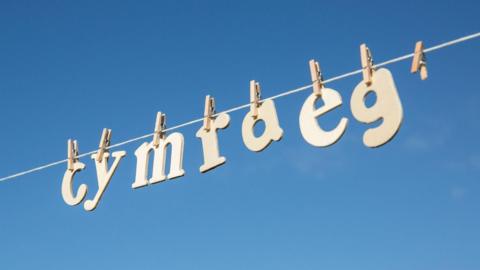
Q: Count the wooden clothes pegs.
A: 8